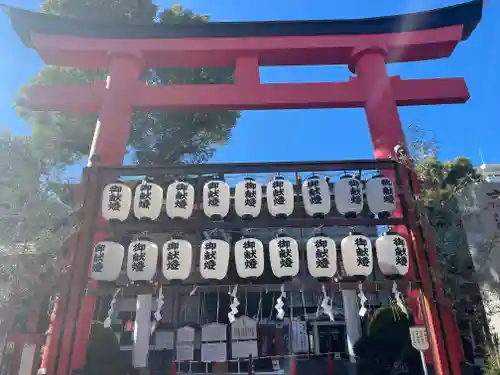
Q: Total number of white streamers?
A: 7